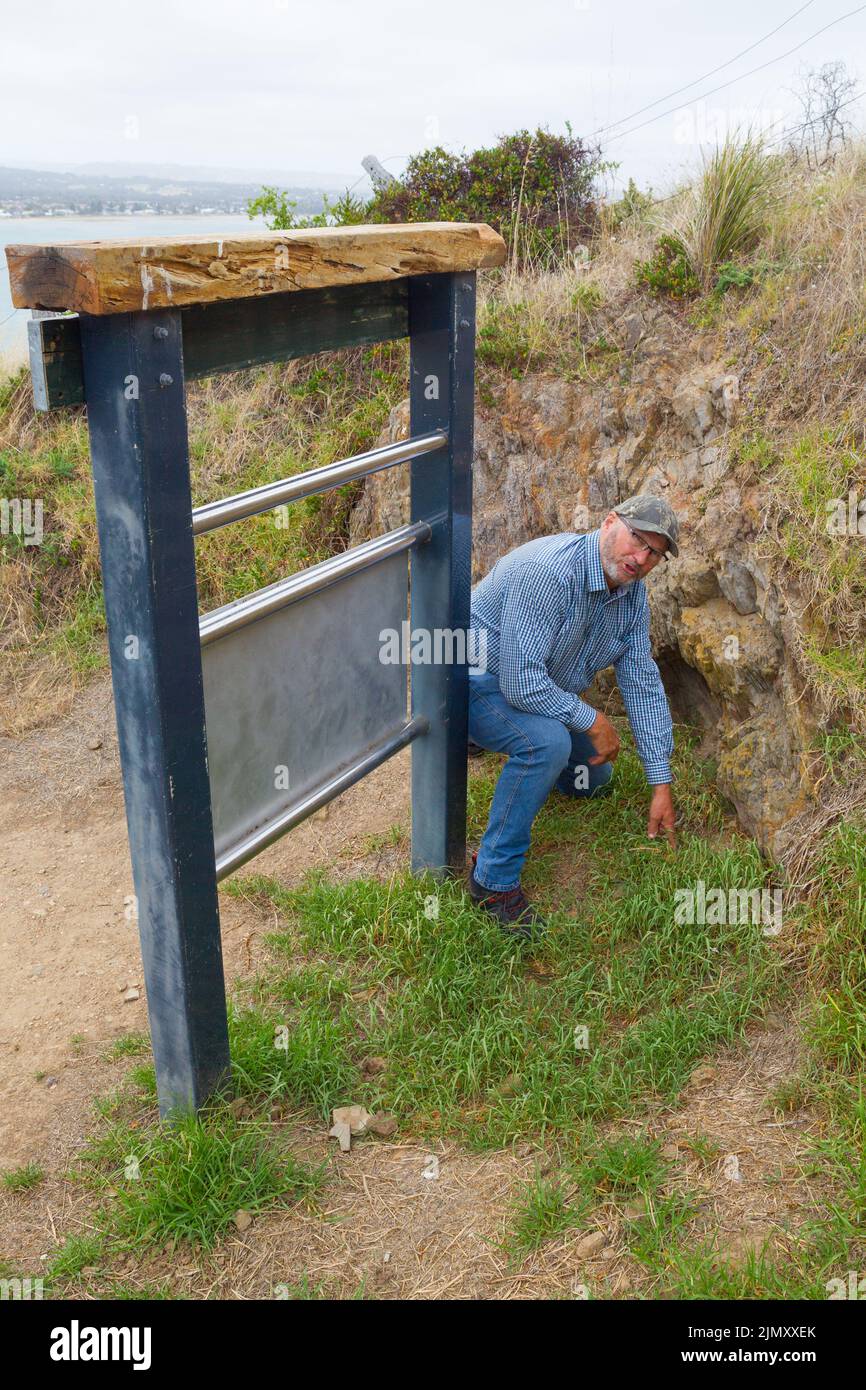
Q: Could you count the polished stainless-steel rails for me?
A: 3